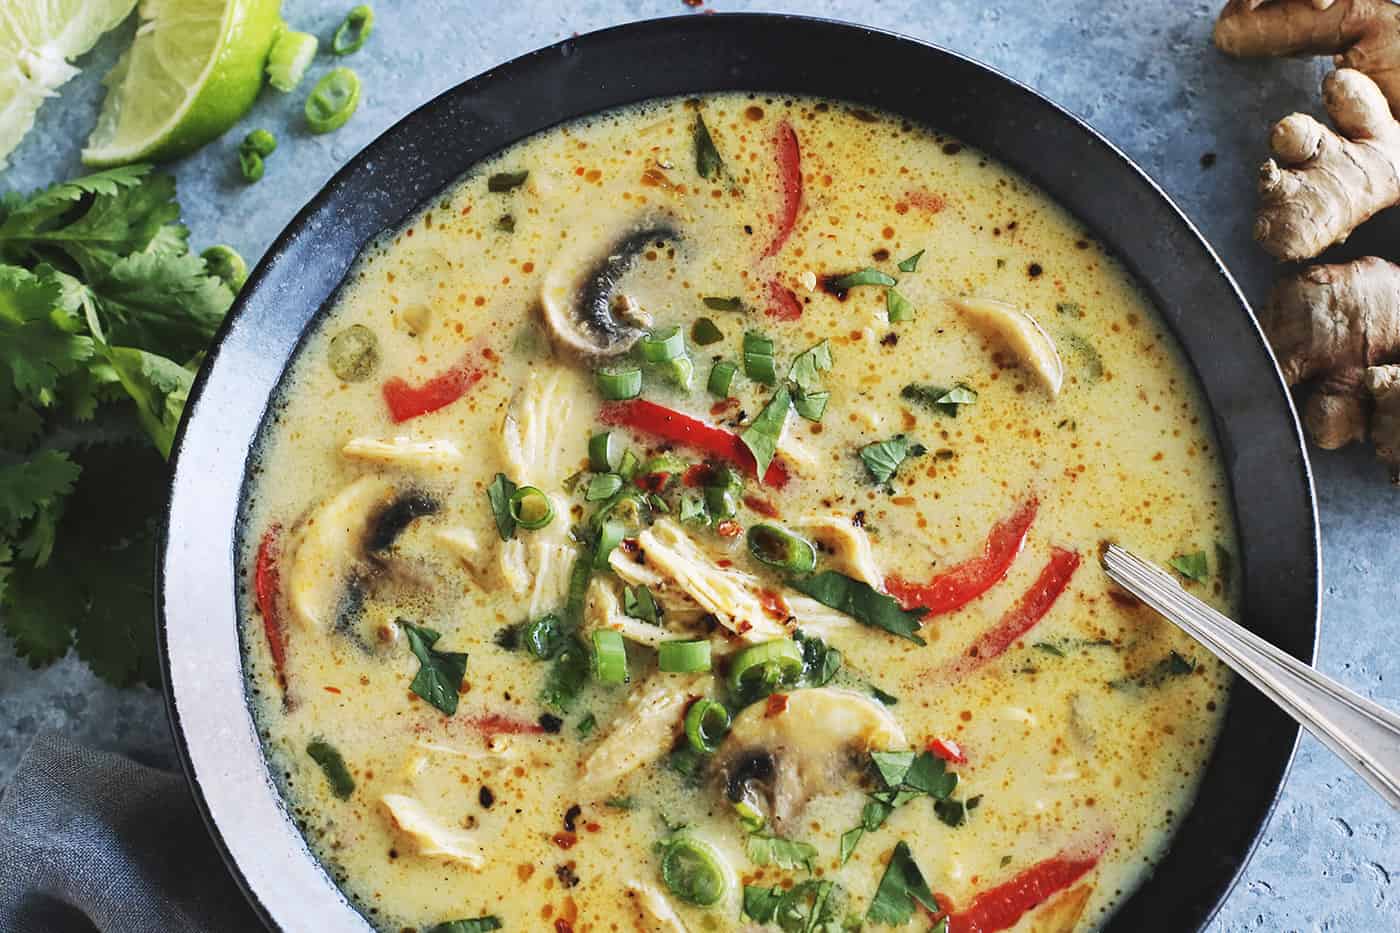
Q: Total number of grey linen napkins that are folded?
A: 1